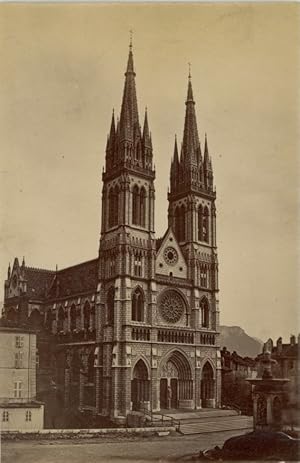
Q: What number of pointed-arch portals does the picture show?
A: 3